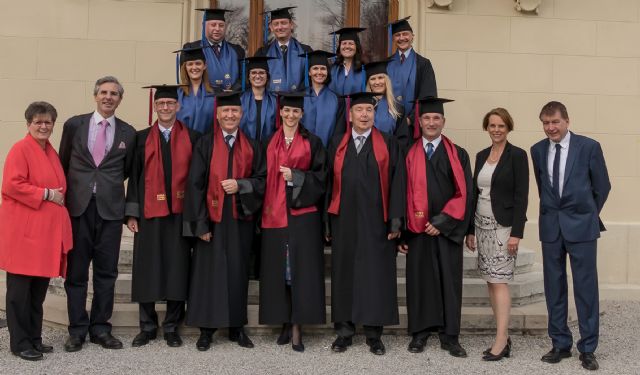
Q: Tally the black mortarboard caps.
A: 13